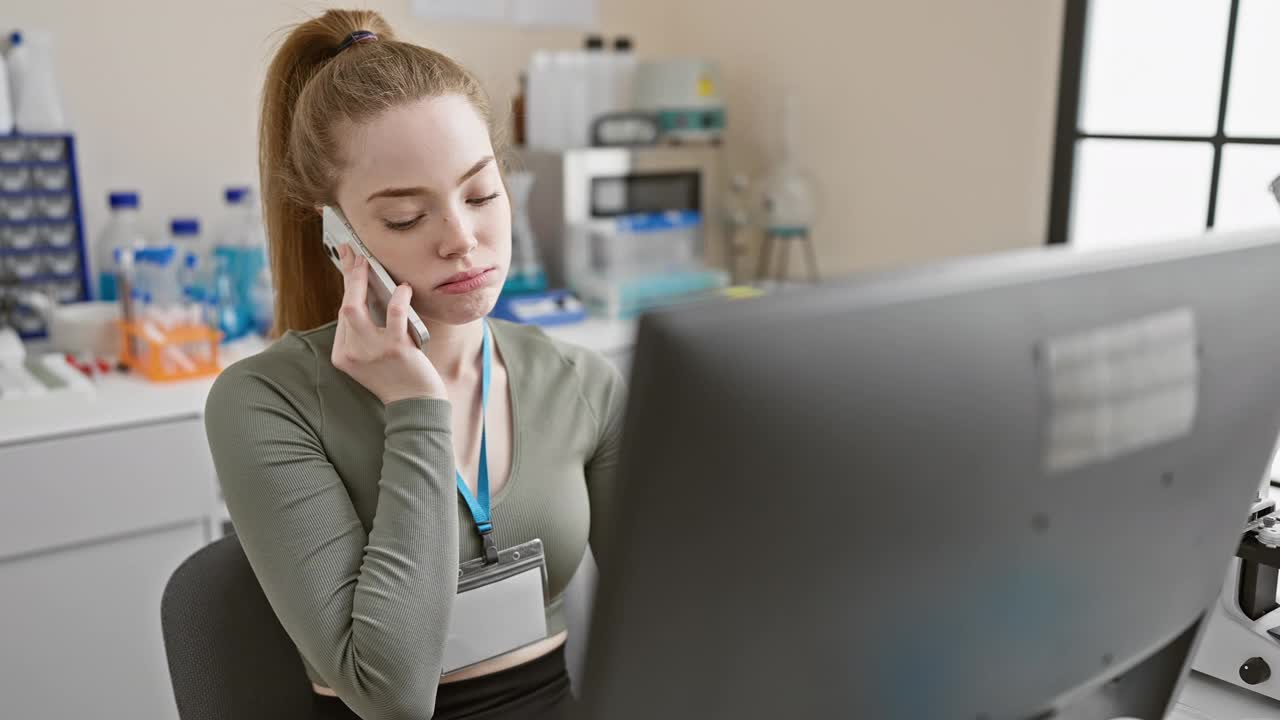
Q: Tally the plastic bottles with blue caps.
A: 3